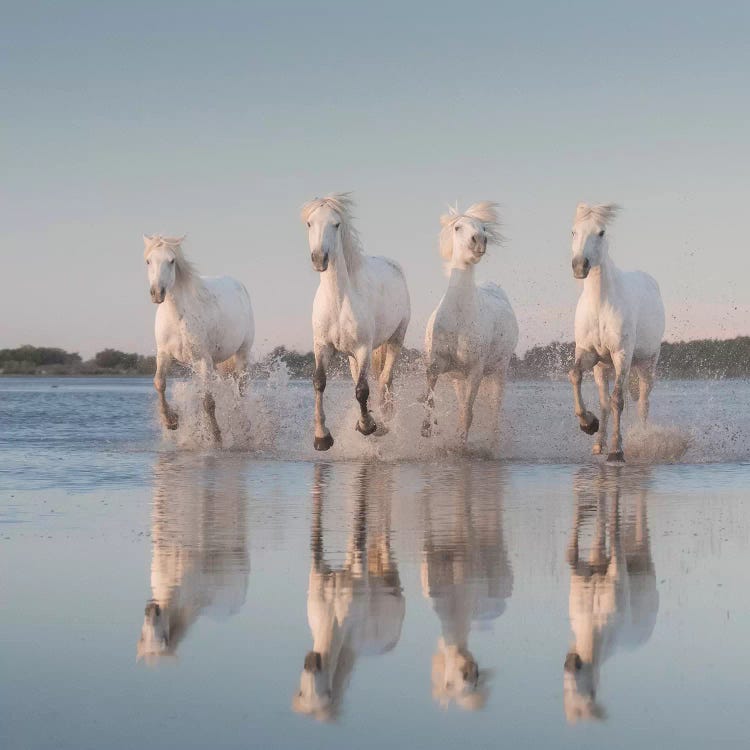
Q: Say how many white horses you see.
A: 4